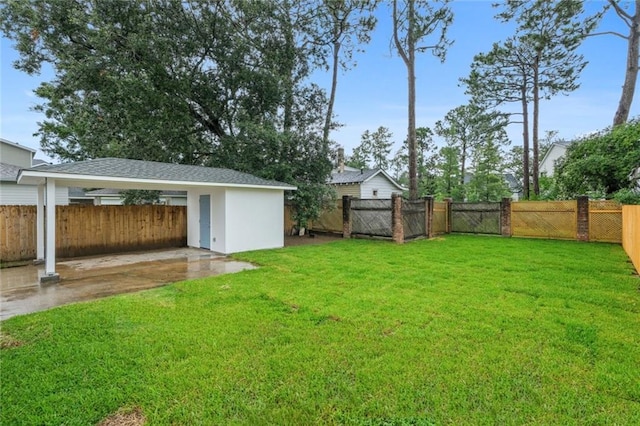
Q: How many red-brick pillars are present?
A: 6